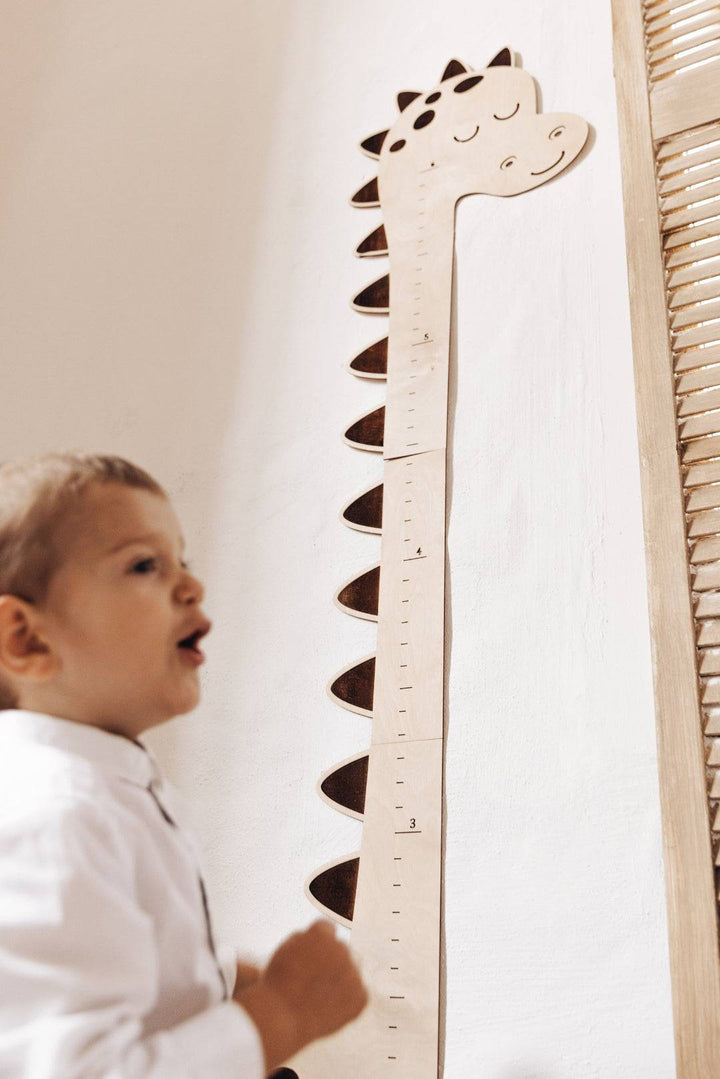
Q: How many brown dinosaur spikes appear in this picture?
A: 14